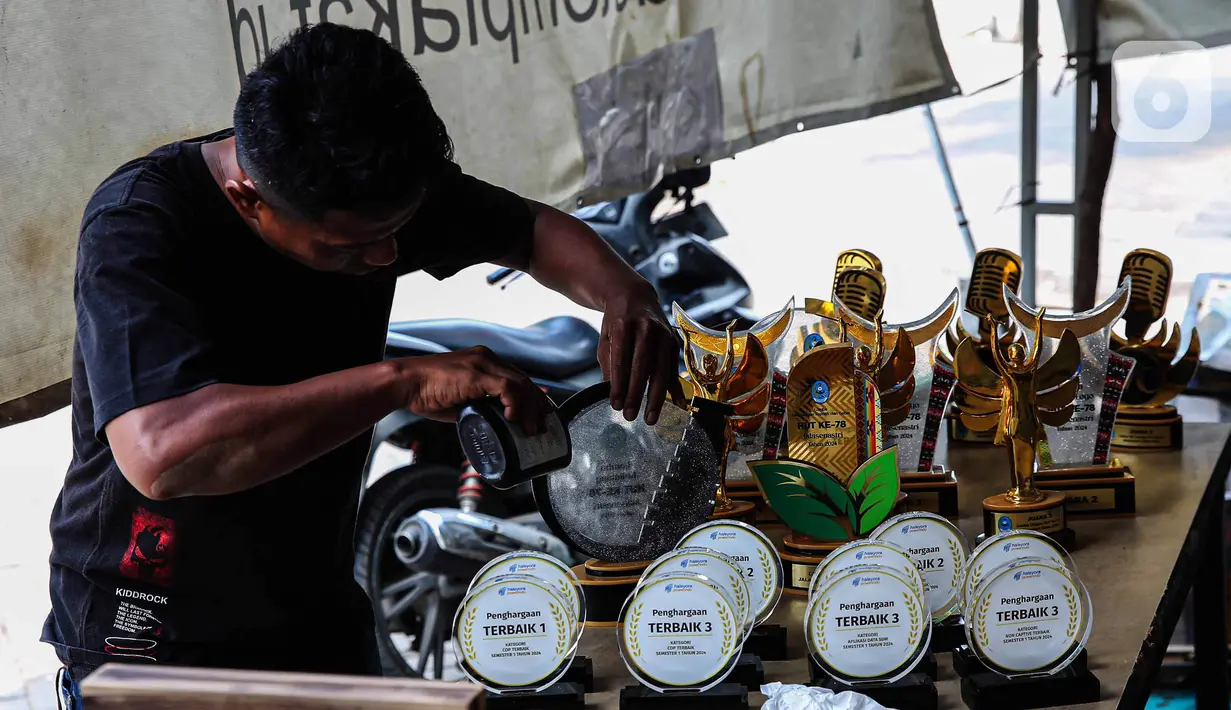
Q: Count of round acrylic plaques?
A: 10